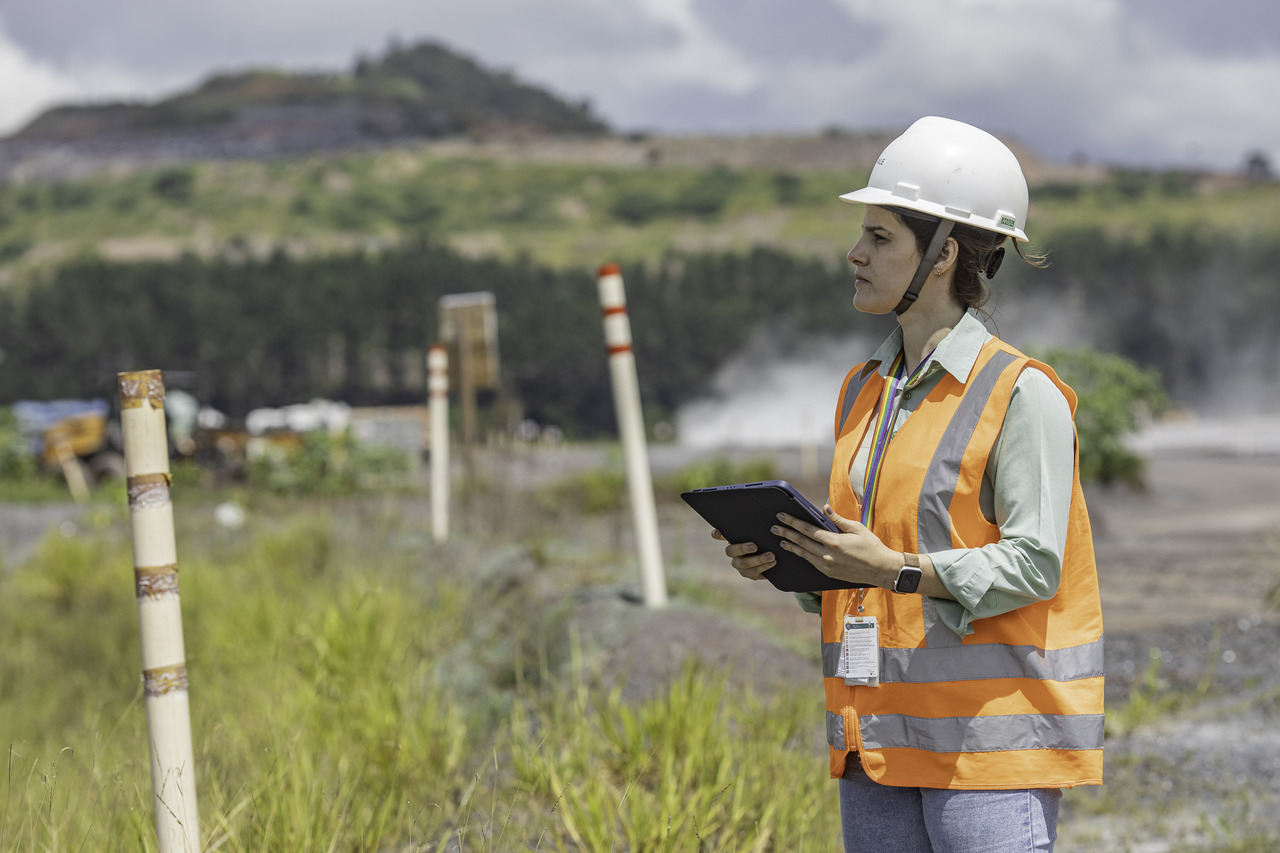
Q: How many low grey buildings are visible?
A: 0